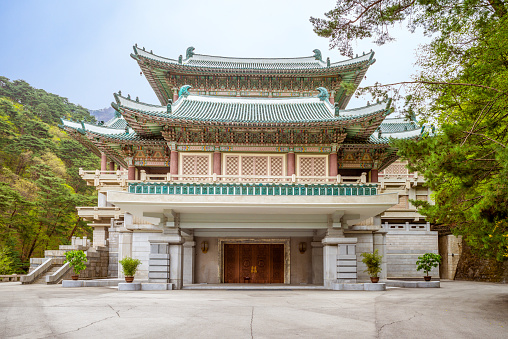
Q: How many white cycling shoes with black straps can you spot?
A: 0